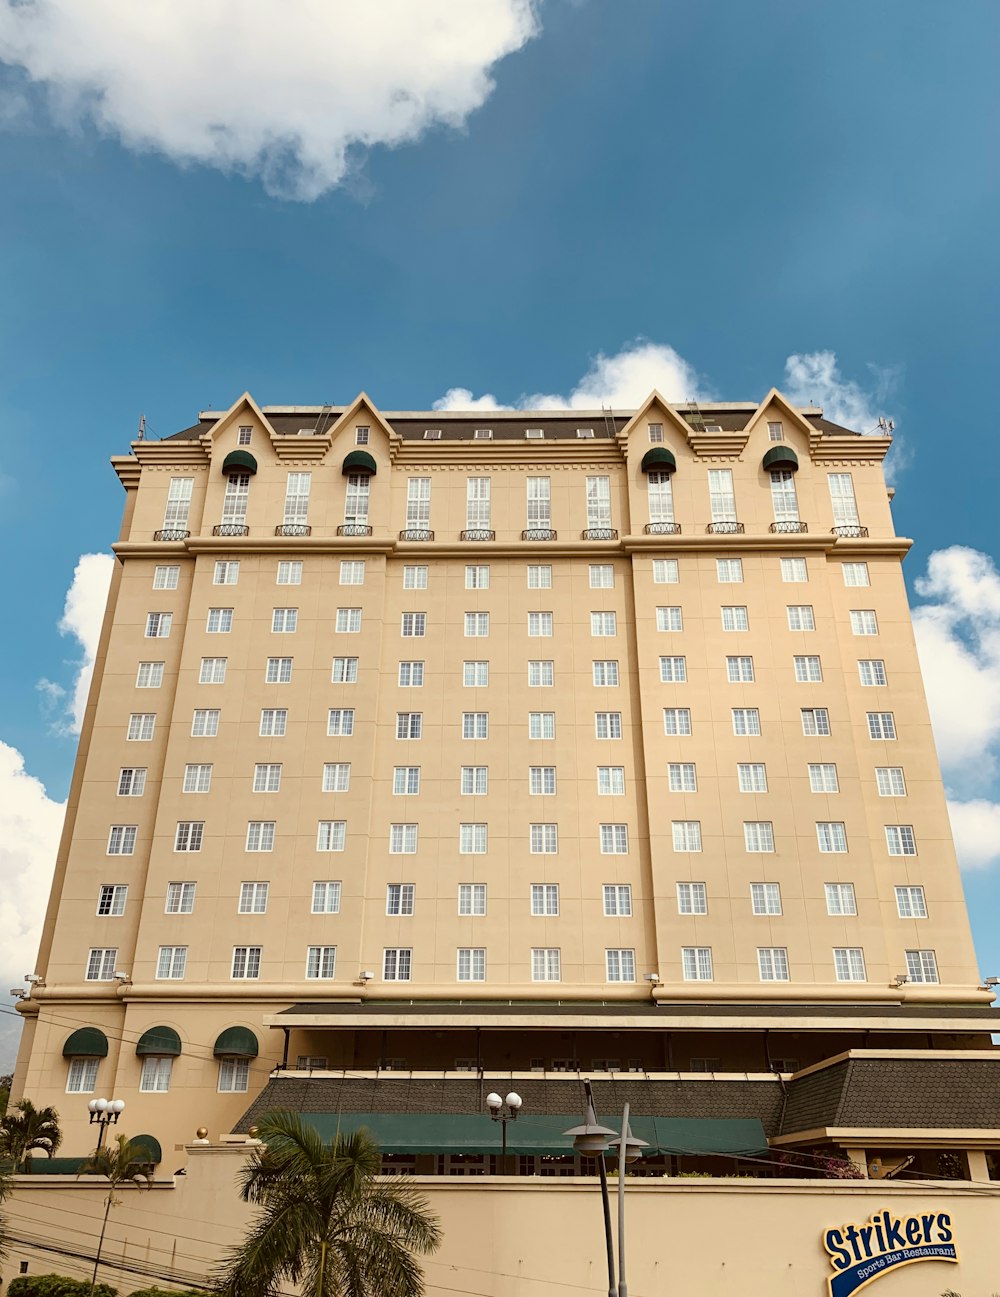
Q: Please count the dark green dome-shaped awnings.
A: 8